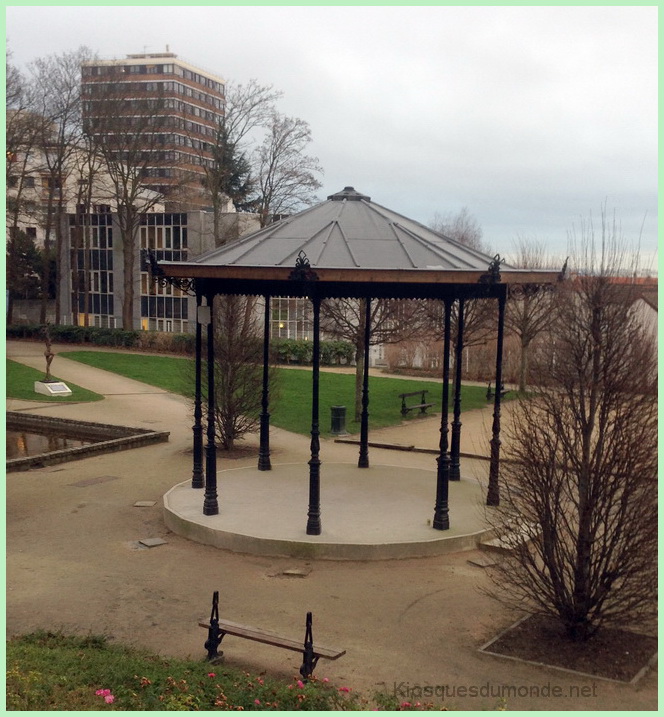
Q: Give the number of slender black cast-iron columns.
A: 8